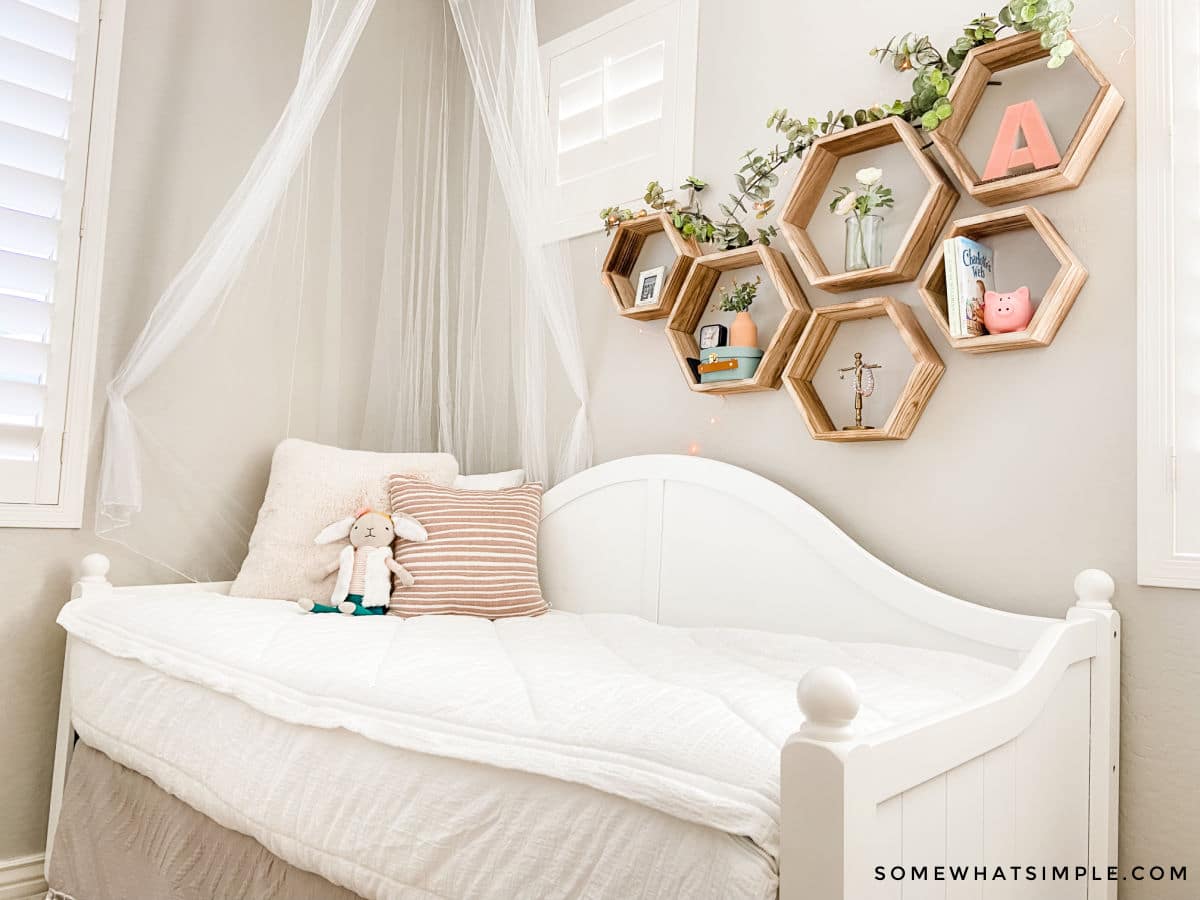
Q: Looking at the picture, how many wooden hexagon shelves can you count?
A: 6